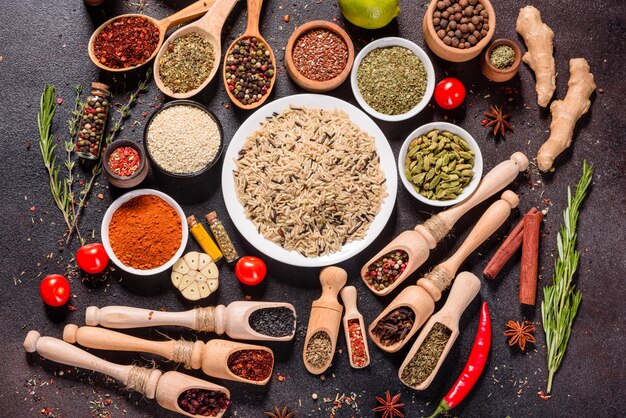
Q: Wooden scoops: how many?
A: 8